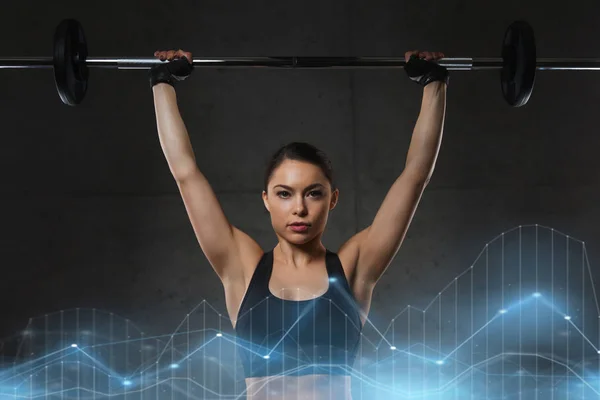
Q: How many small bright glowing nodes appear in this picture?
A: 12